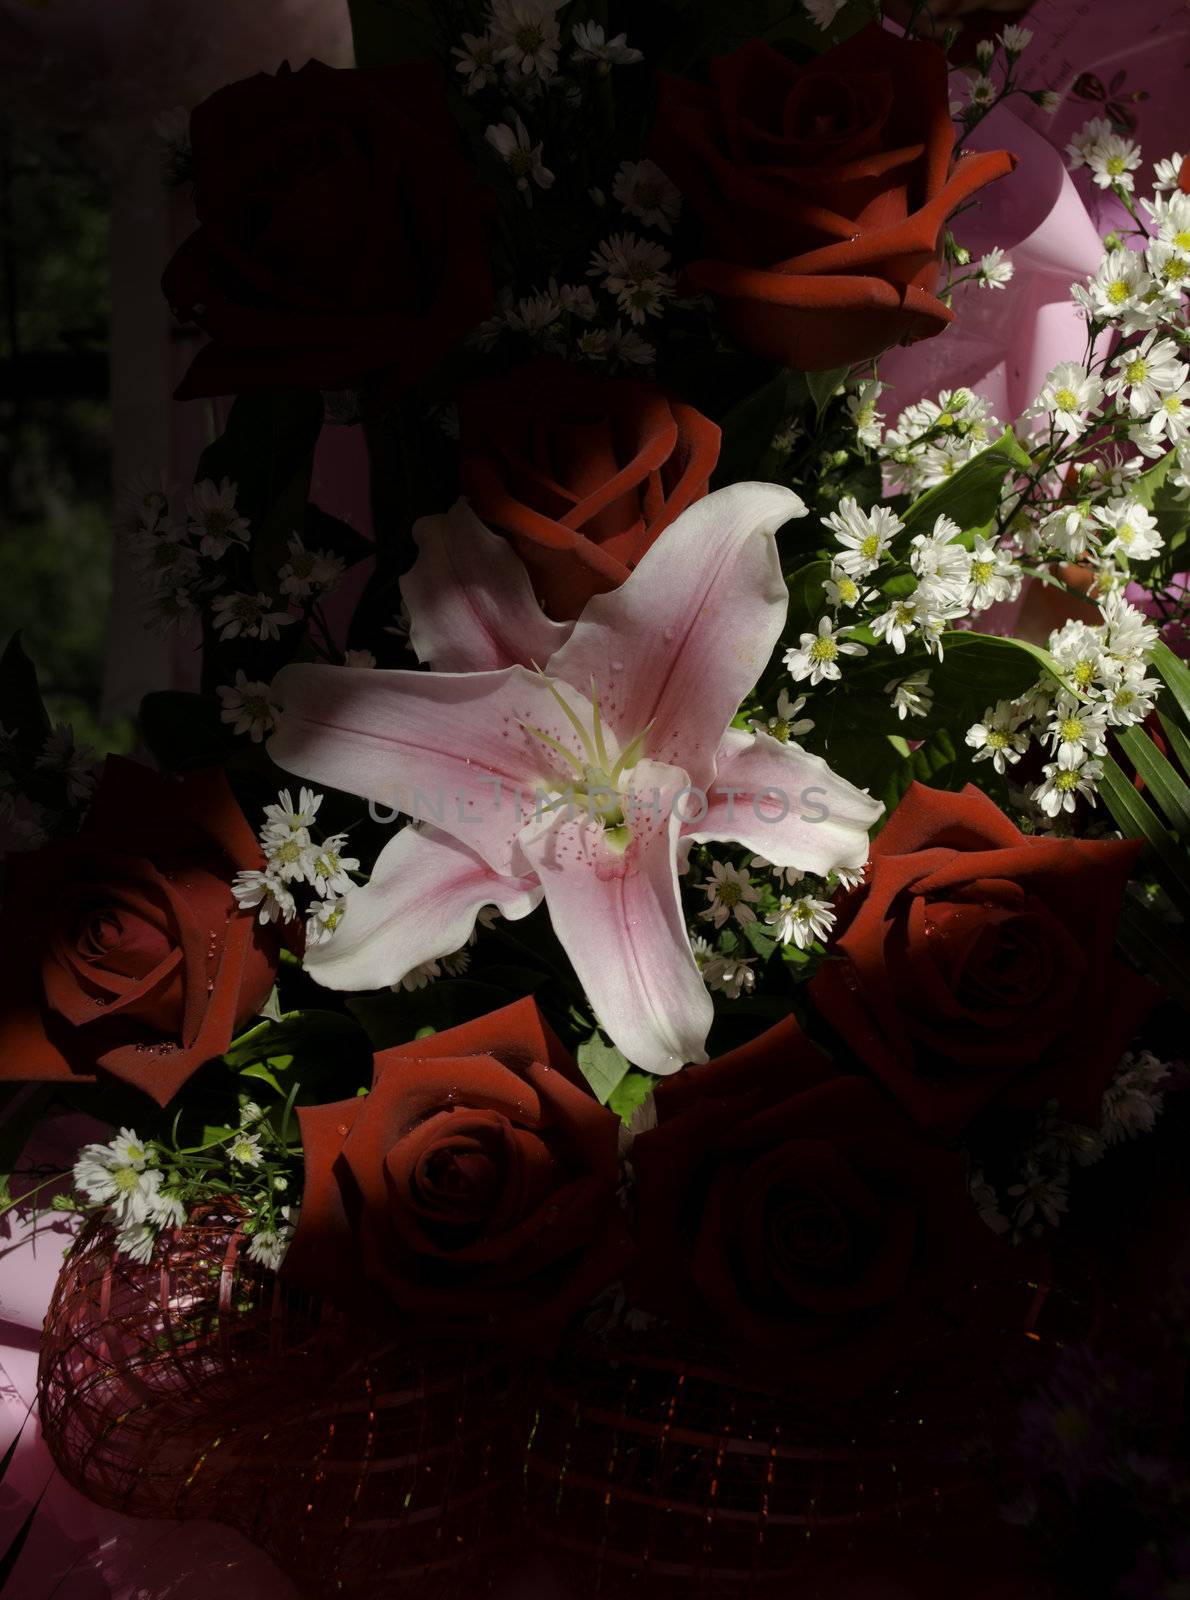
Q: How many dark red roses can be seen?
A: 7